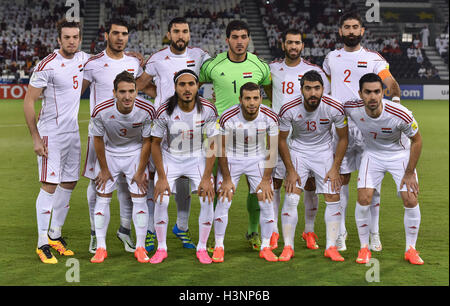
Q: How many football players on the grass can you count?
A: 11